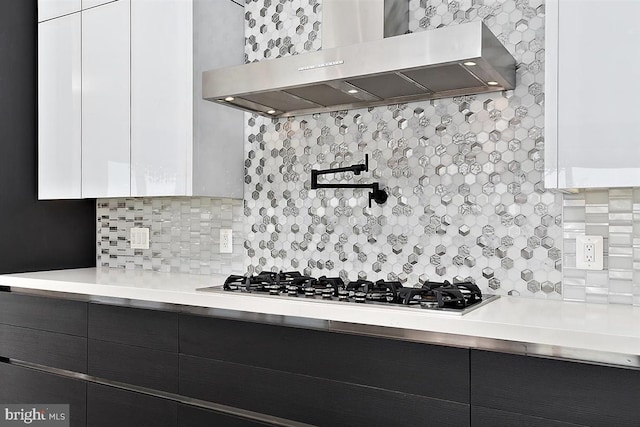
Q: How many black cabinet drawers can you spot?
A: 11